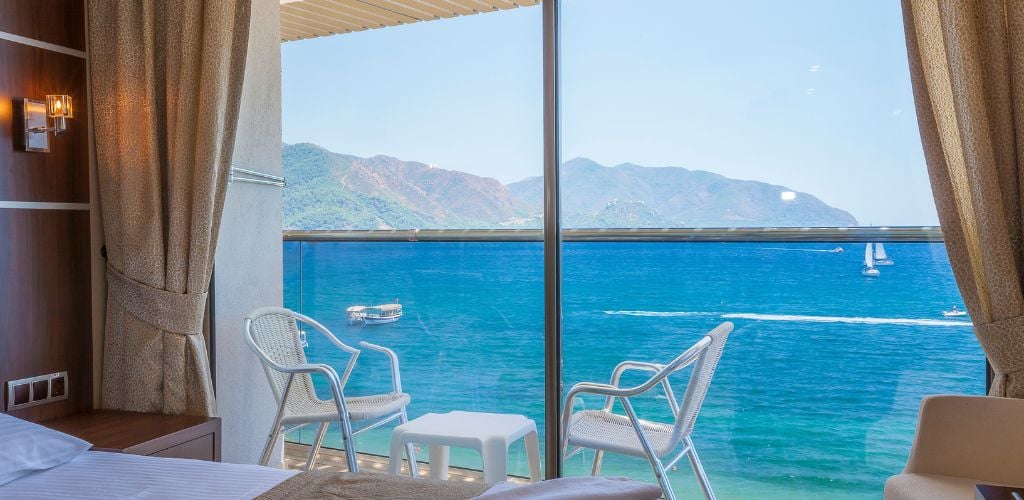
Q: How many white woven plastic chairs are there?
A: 2